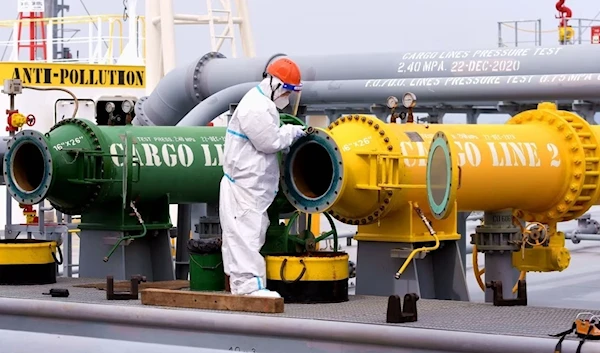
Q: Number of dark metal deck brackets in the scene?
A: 3